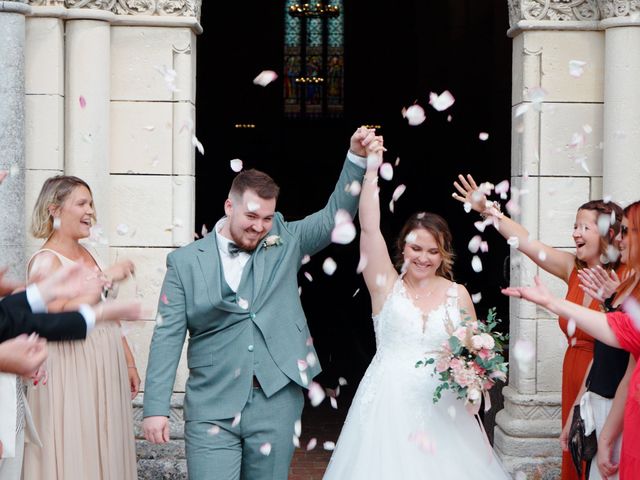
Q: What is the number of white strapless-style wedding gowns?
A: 1